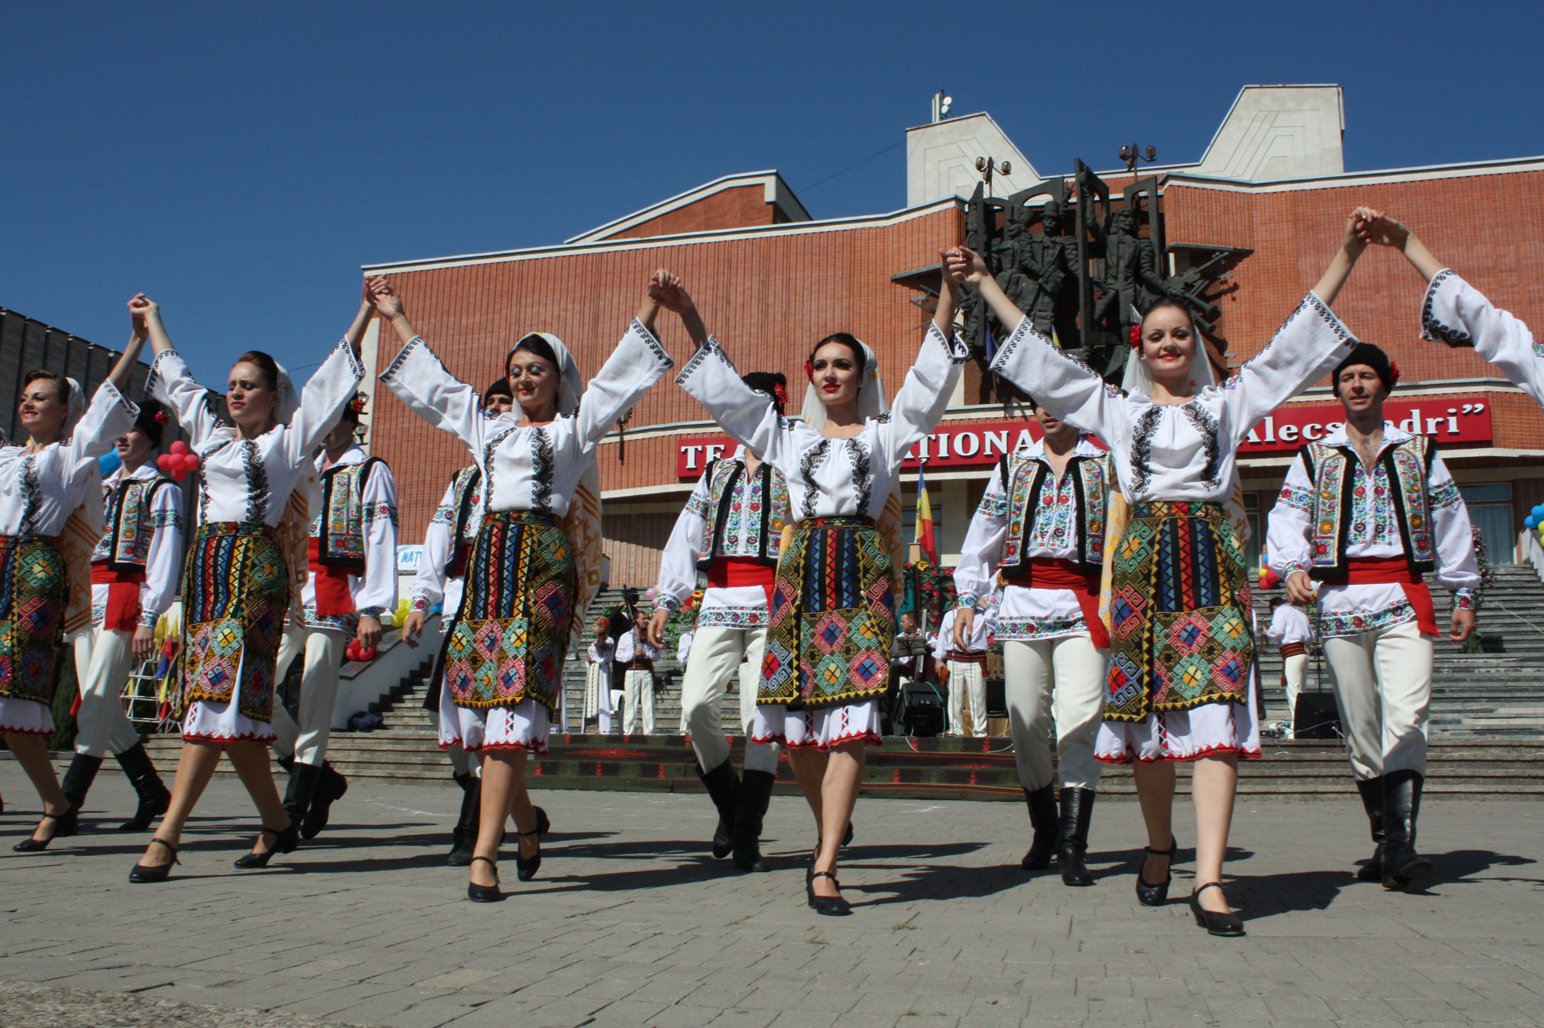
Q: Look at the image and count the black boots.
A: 12